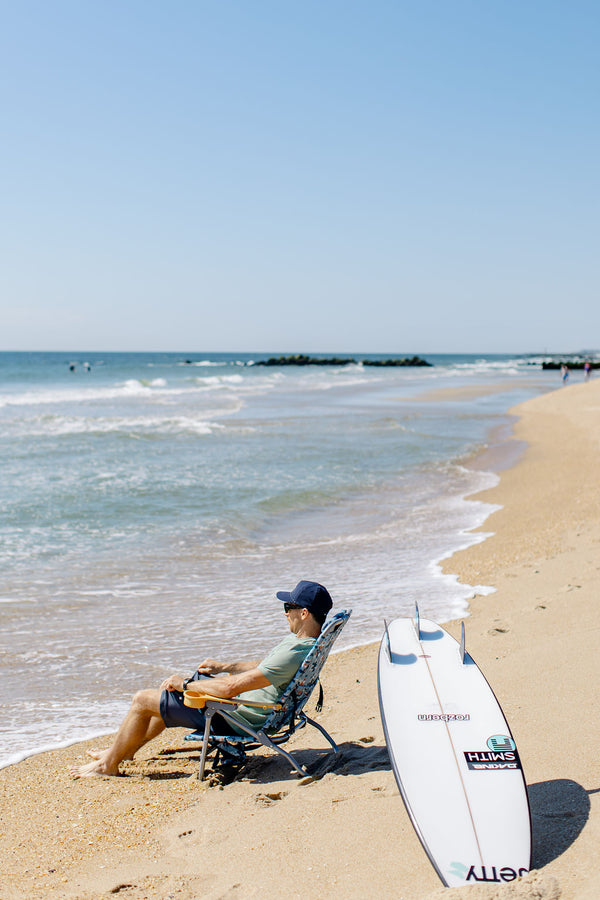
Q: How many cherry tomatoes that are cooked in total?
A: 0